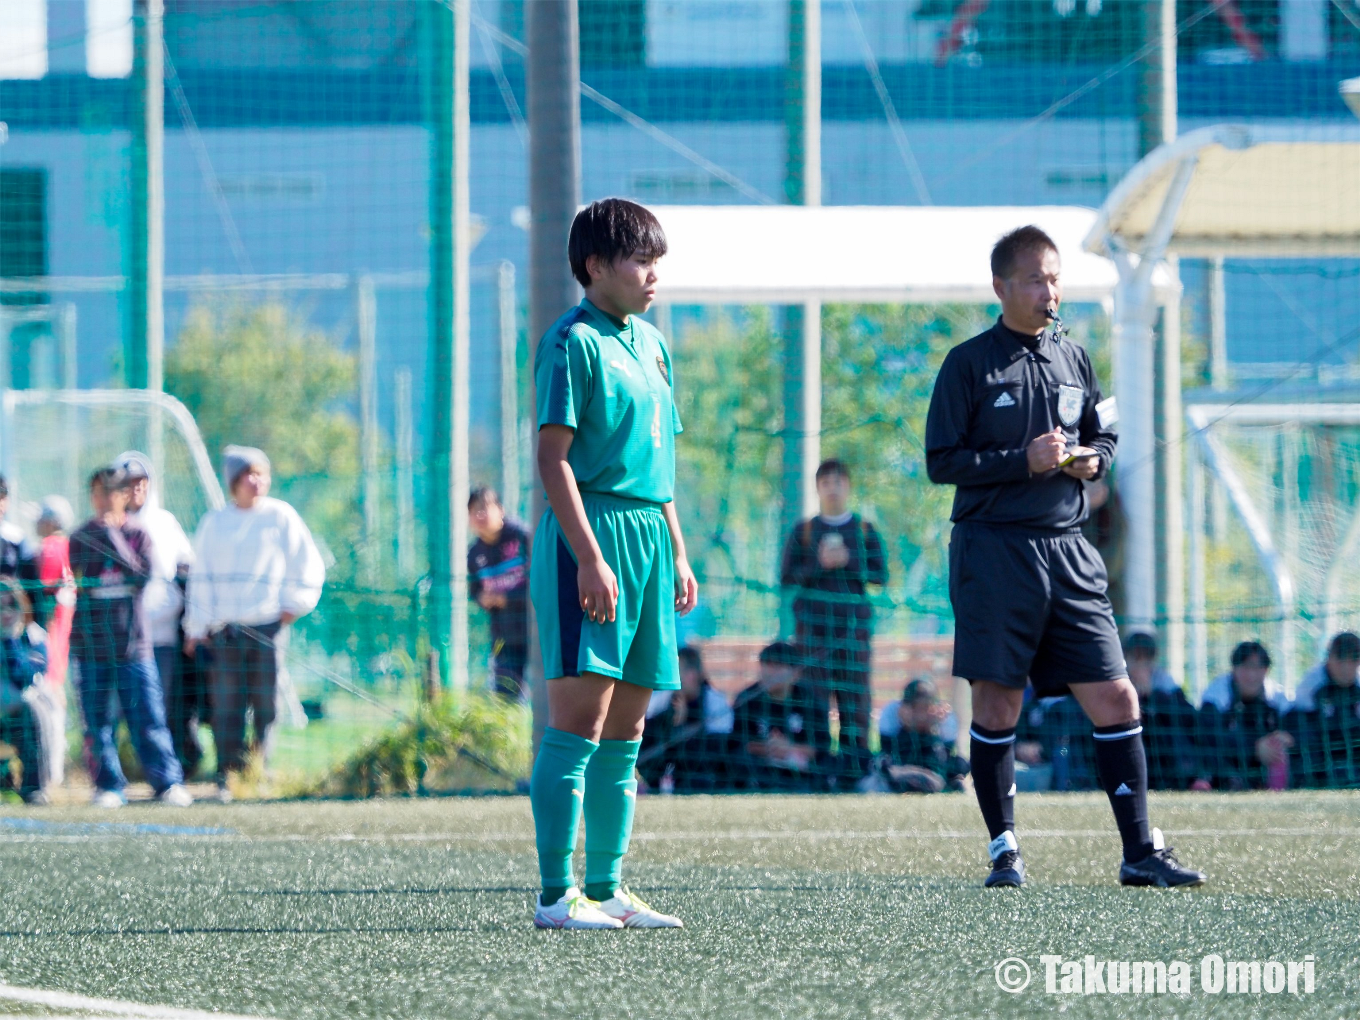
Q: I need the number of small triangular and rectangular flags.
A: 0